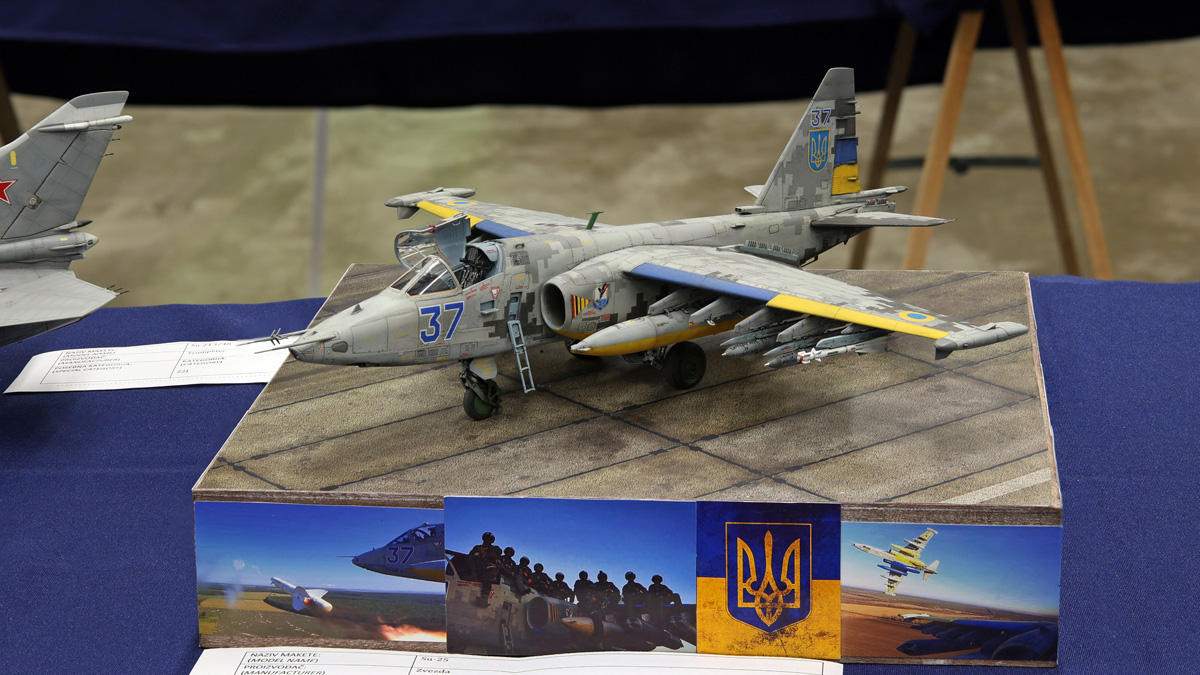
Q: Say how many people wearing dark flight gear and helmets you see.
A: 9